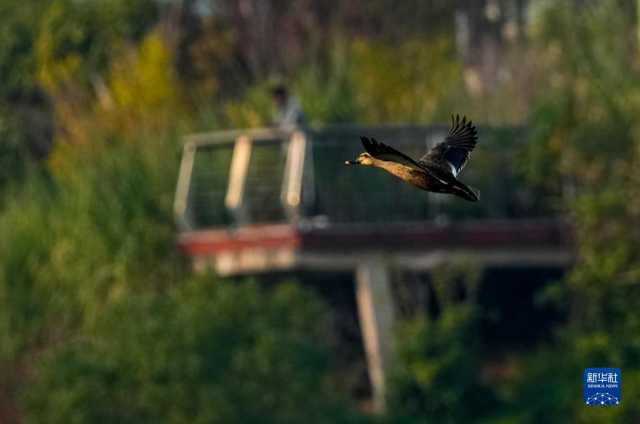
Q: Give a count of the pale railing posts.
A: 3